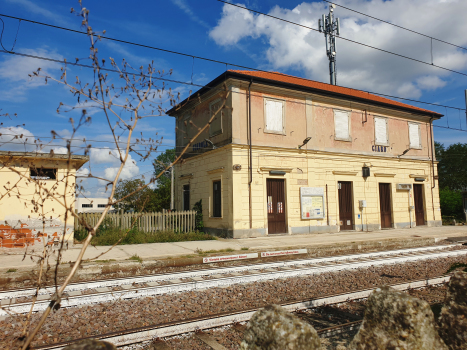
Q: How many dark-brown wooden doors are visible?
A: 4